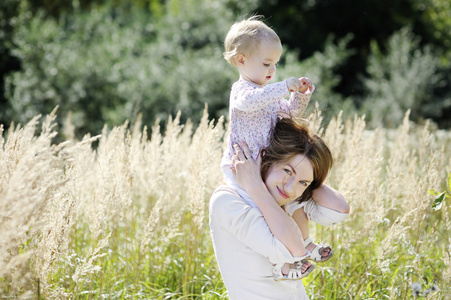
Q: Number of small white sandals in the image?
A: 2